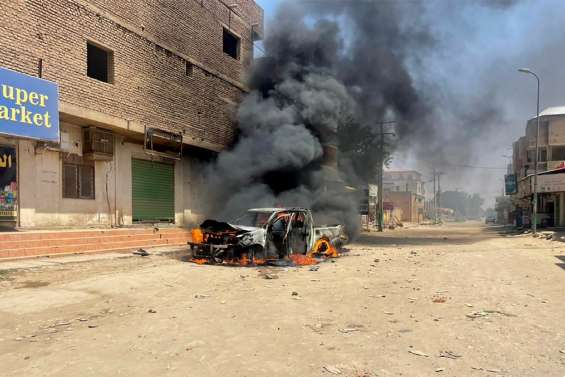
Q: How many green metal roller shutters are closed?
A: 1